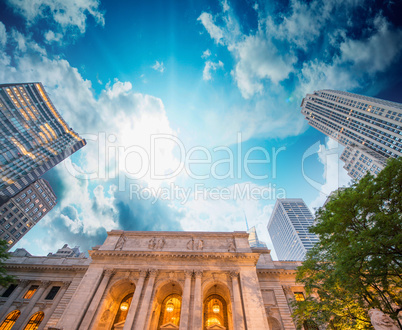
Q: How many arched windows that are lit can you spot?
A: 5